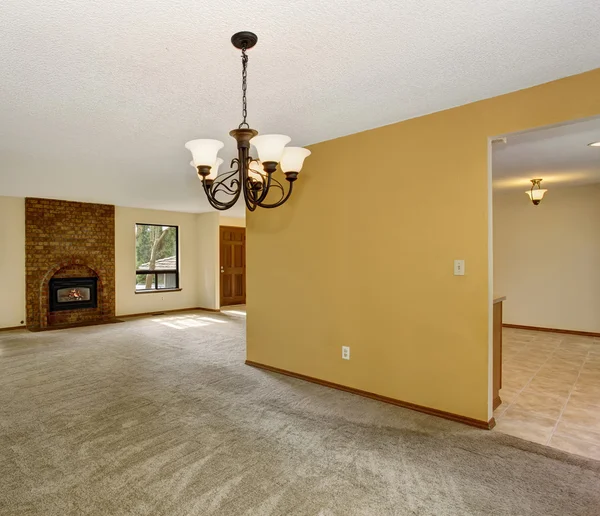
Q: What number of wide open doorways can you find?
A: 1